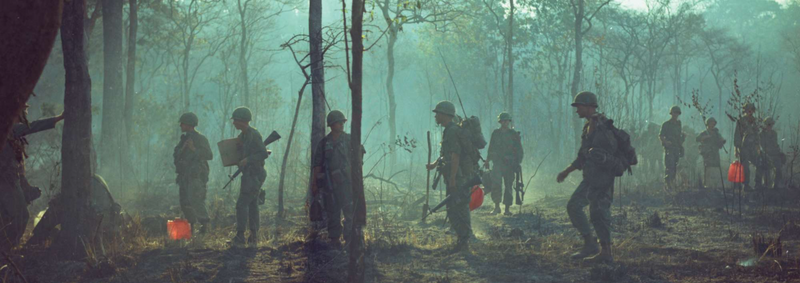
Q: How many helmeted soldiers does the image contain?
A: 10